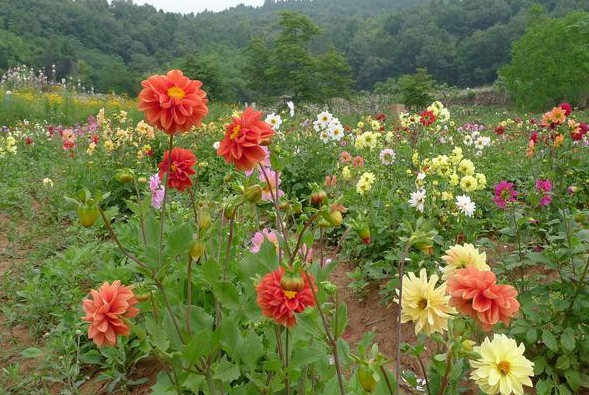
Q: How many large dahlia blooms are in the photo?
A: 9